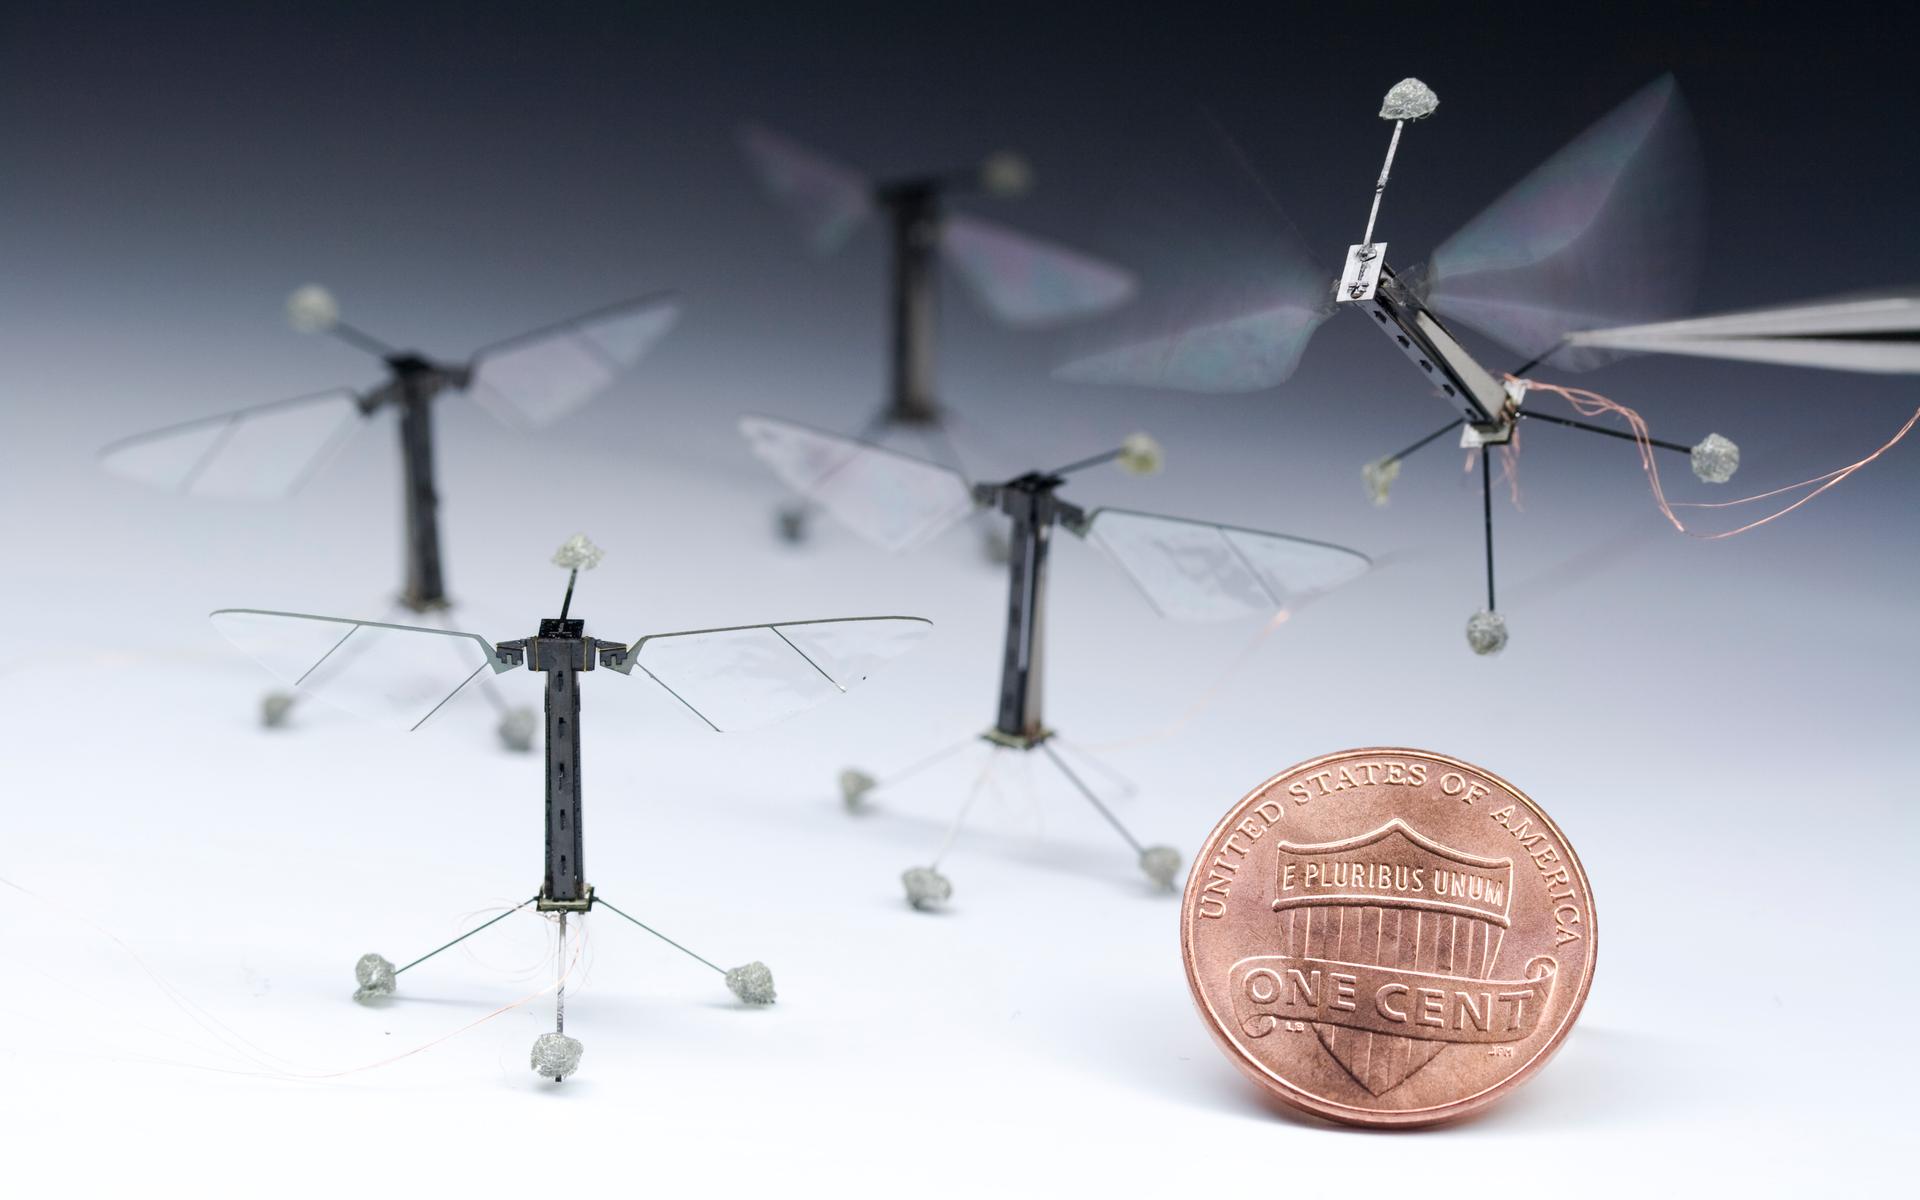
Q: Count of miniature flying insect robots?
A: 5